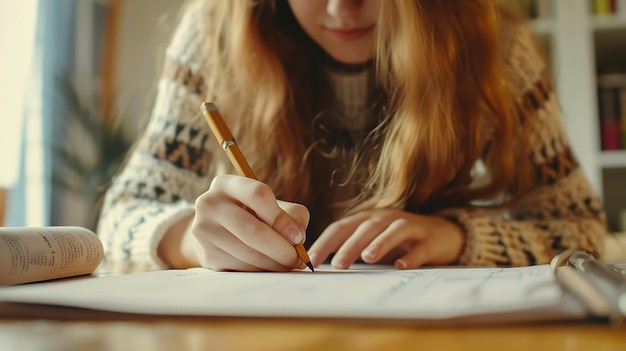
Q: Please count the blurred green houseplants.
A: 1